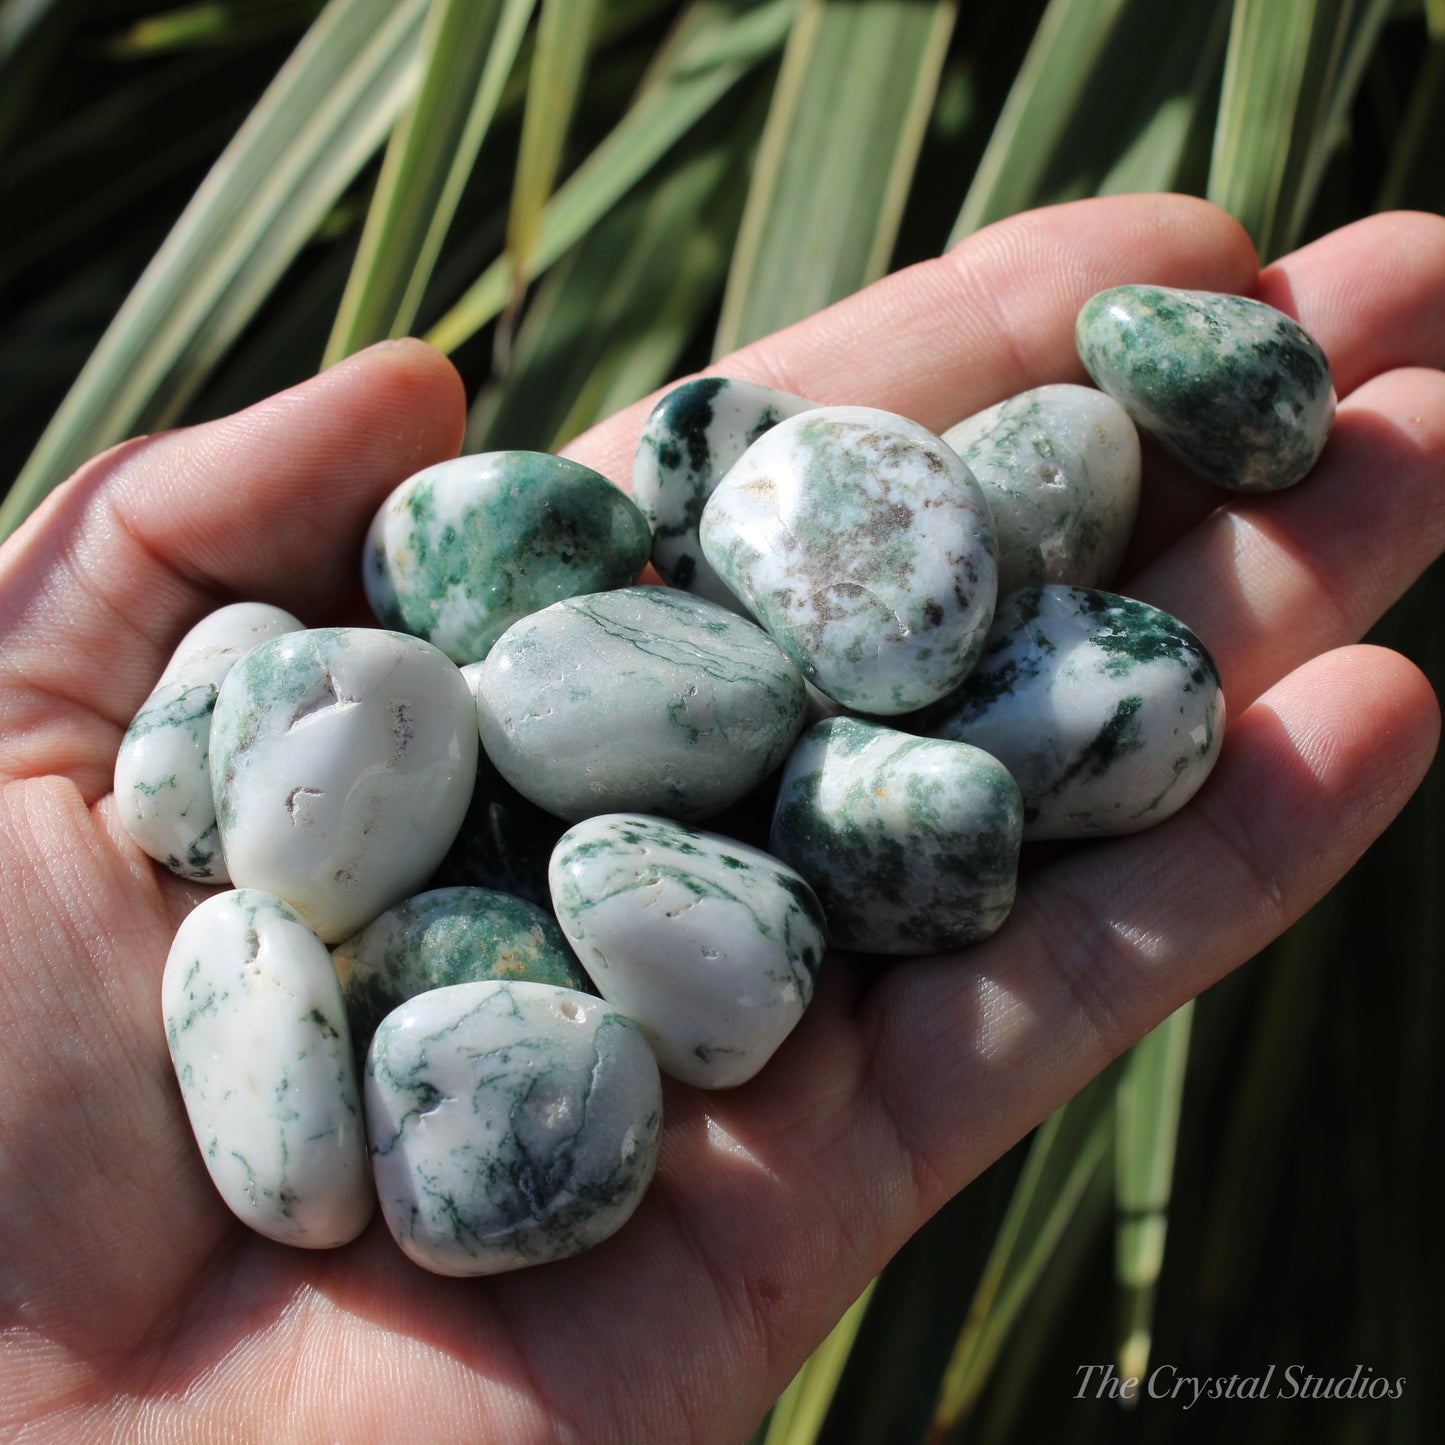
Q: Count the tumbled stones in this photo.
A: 15